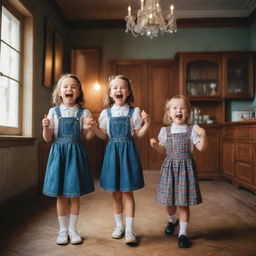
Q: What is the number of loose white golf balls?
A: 0